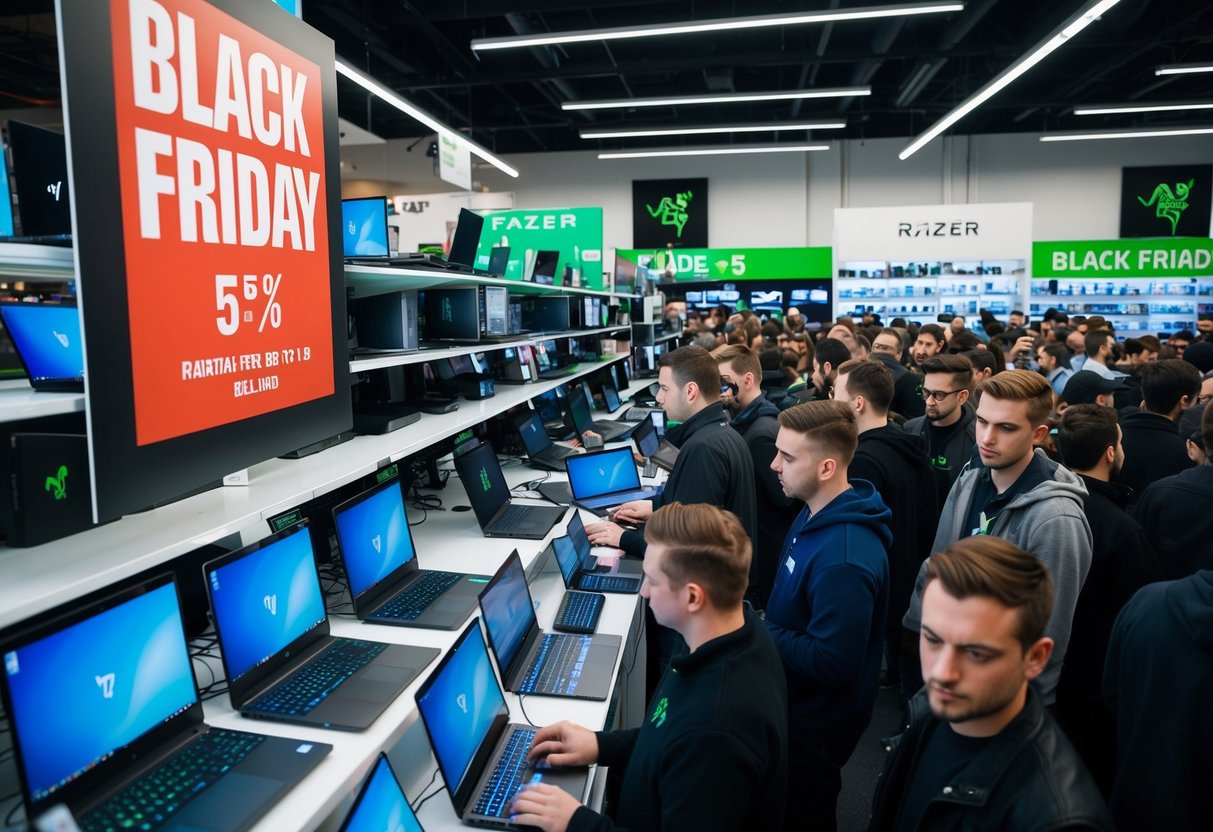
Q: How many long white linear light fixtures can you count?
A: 9